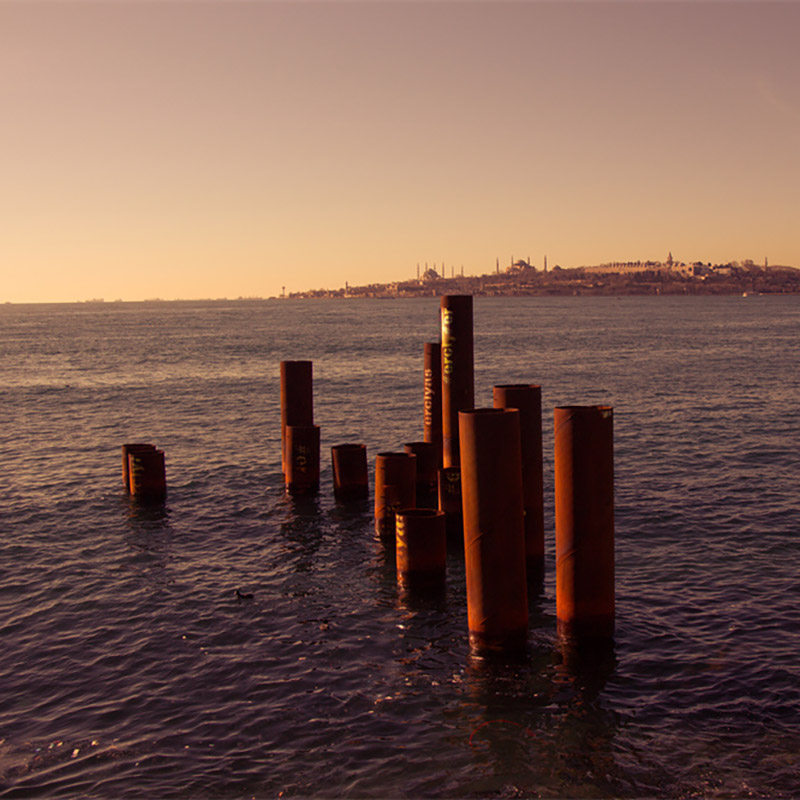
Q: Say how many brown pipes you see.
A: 14